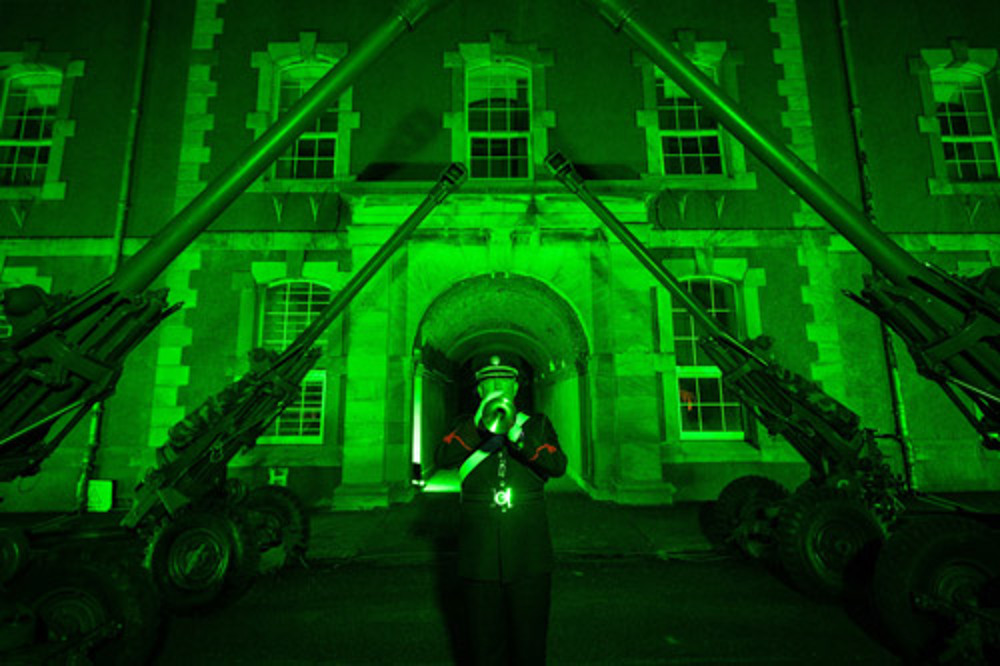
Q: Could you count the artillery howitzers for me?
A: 4